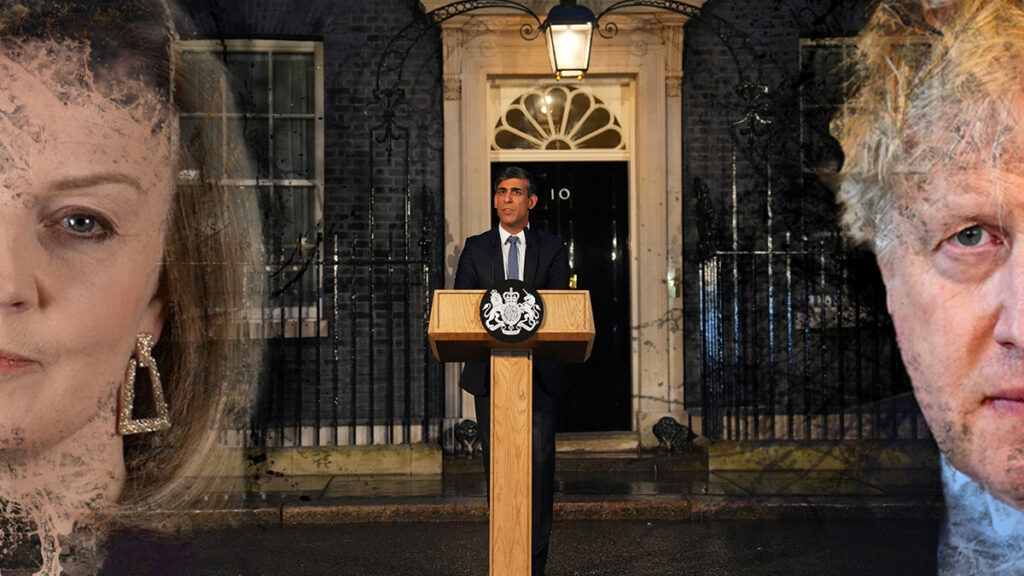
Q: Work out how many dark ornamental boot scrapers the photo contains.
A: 2